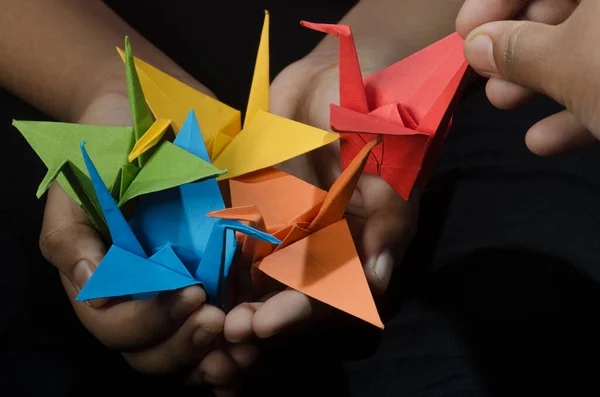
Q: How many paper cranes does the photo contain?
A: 5